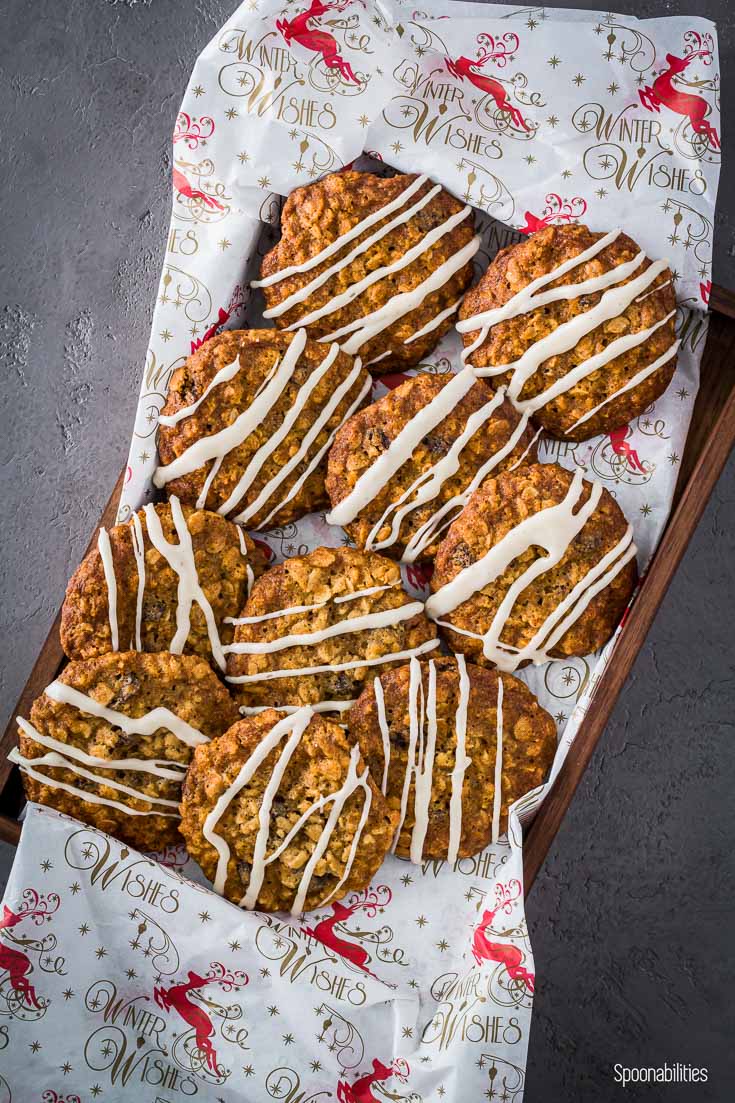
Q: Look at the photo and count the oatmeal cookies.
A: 10